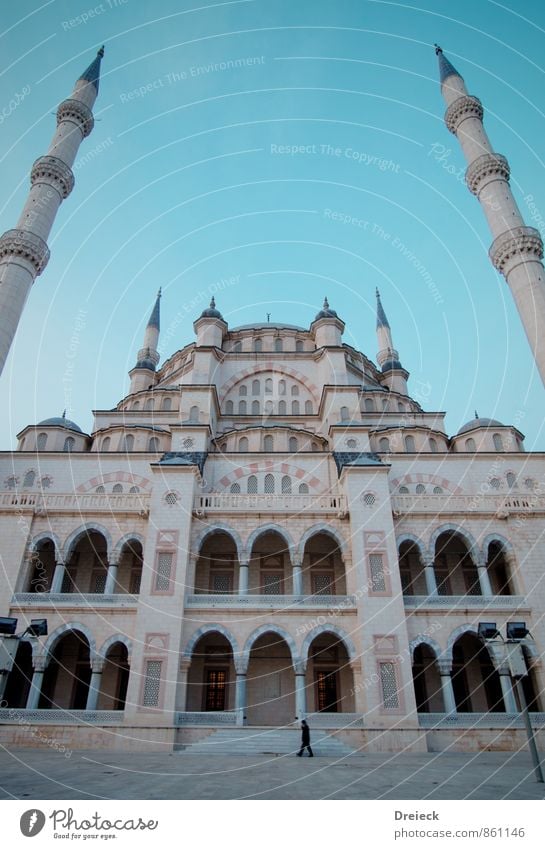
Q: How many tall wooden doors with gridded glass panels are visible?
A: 2